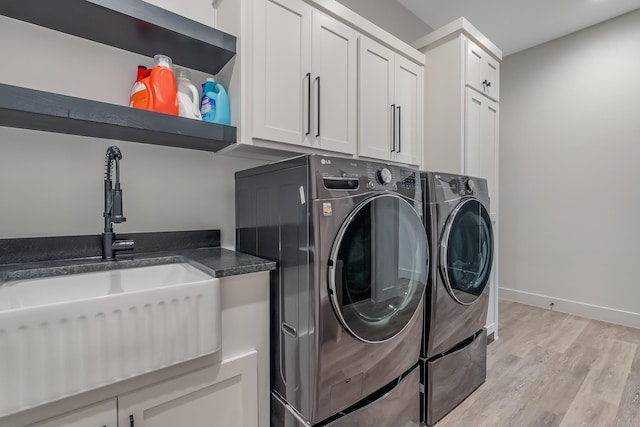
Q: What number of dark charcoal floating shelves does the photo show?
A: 2